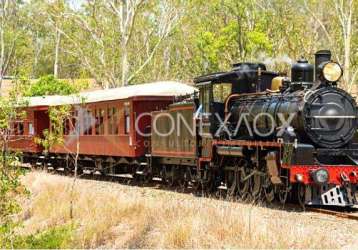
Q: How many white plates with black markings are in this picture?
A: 1